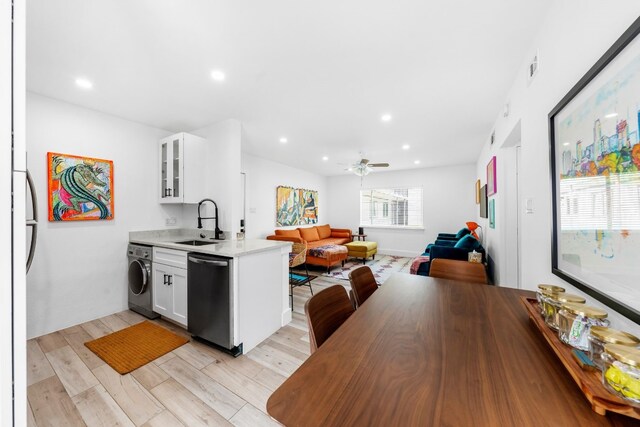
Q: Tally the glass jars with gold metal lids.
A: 5